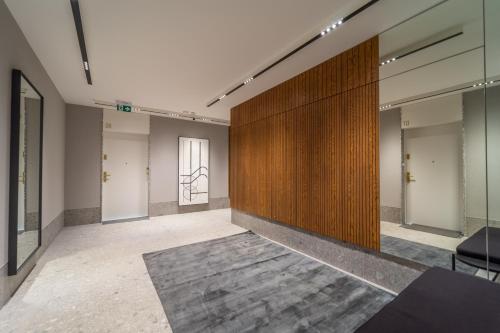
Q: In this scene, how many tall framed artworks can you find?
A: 1